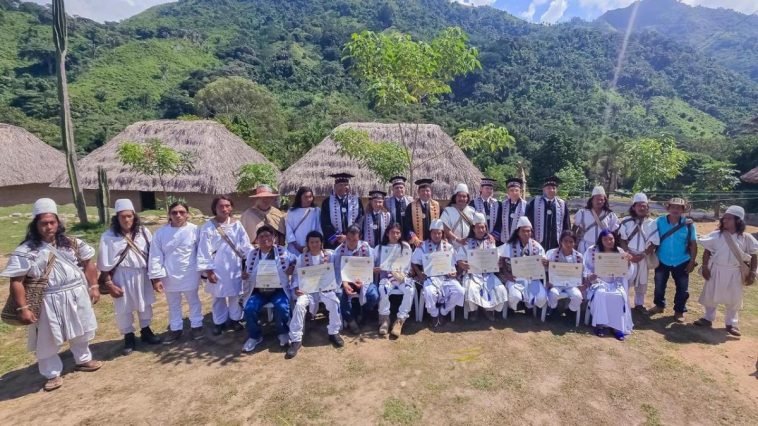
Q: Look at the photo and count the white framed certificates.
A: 9